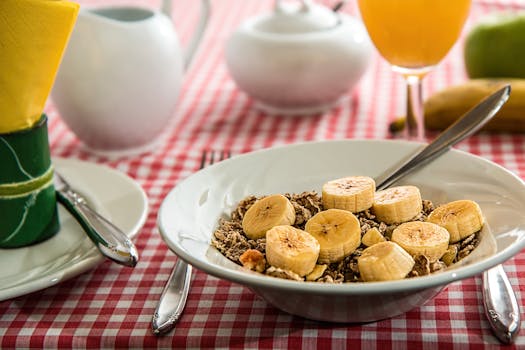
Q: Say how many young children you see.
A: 0